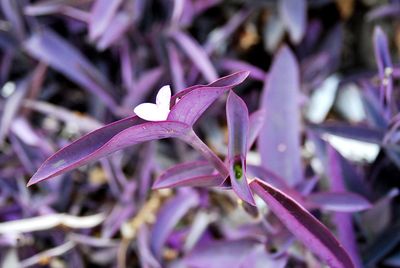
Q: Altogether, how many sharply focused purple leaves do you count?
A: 5